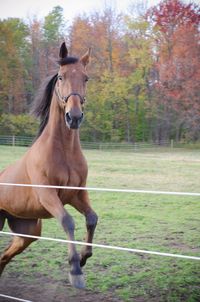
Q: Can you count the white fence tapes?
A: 3